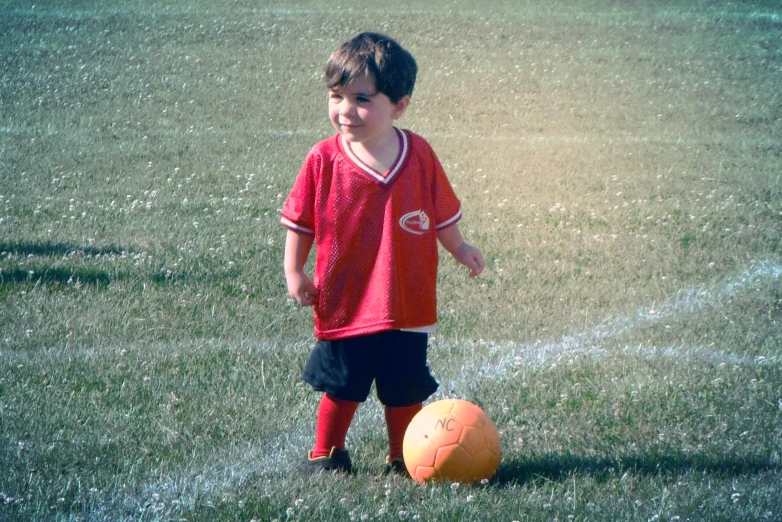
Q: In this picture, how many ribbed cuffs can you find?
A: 2